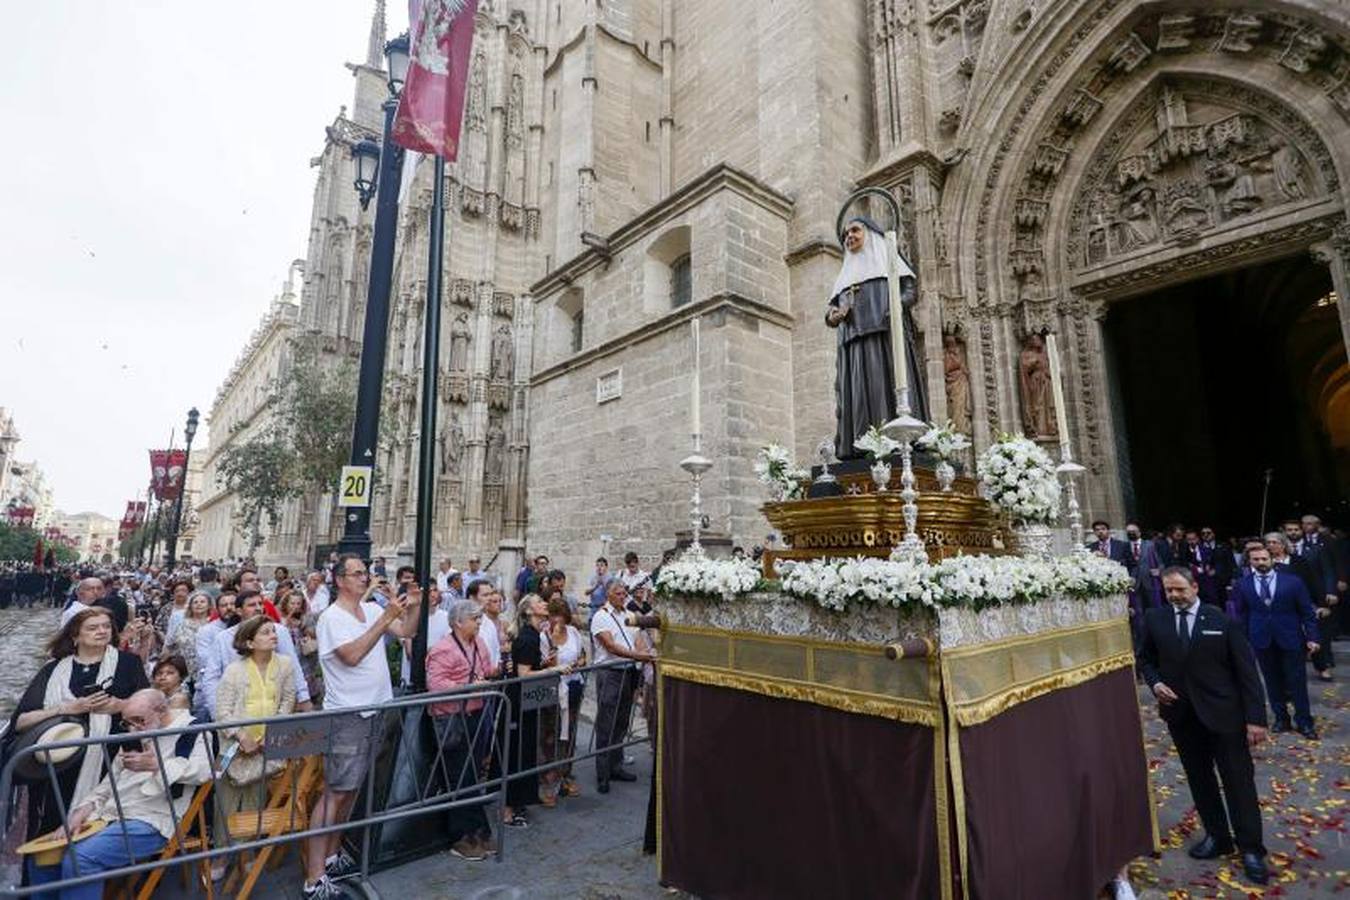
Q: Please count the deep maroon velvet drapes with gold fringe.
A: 2